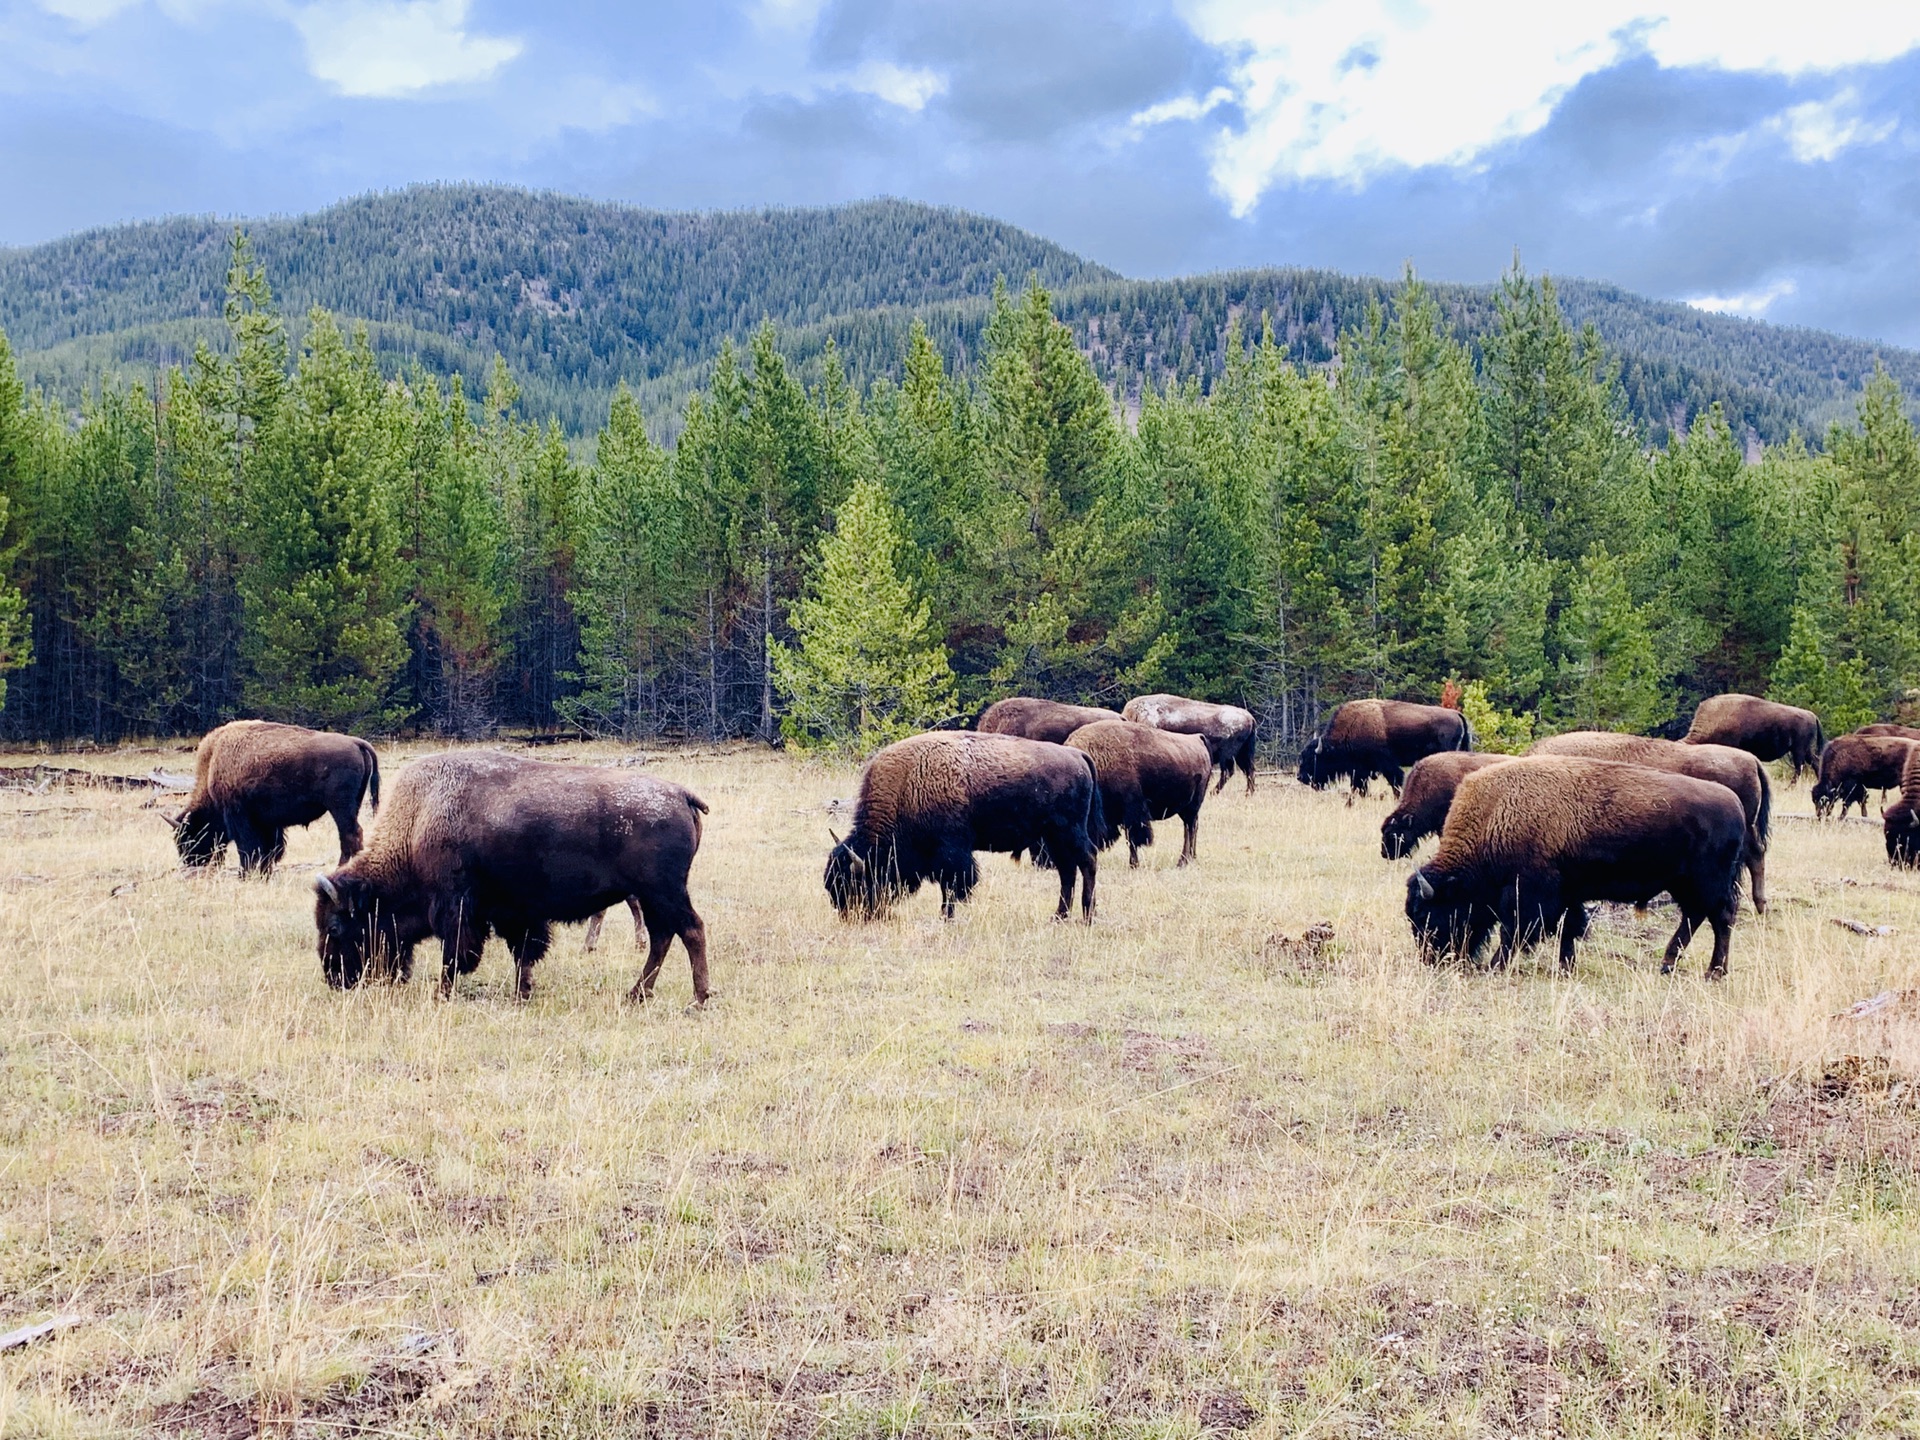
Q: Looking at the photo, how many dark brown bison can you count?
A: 14